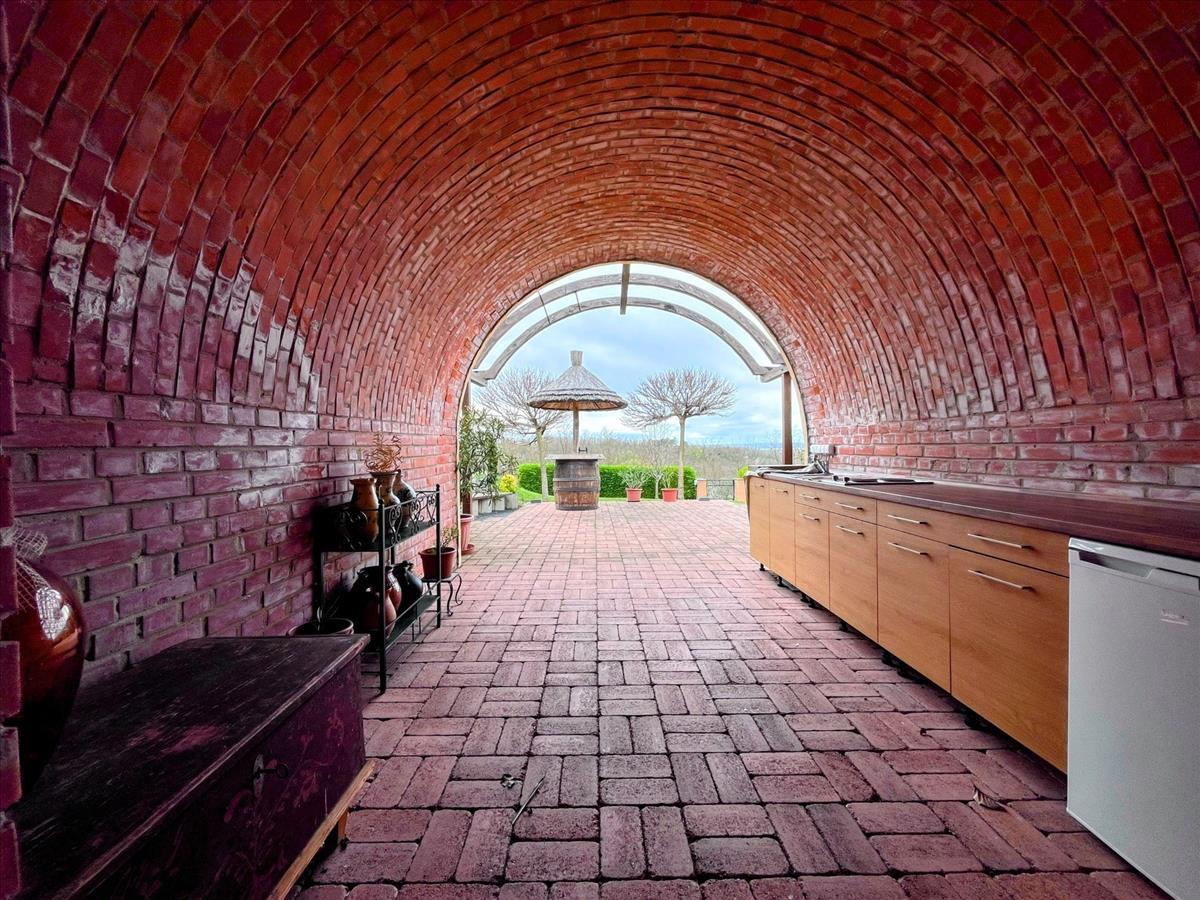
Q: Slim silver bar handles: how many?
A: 10